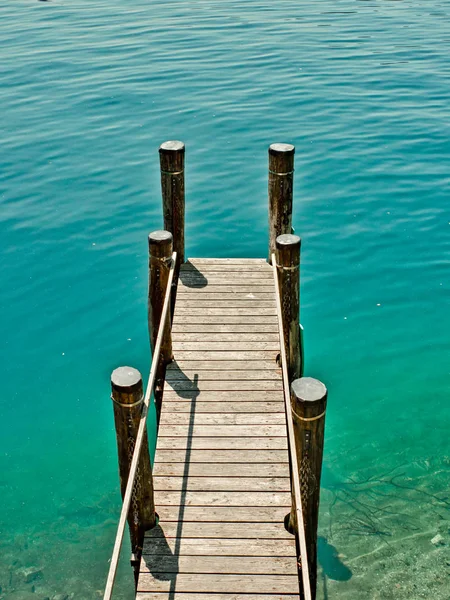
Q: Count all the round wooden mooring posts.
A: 6